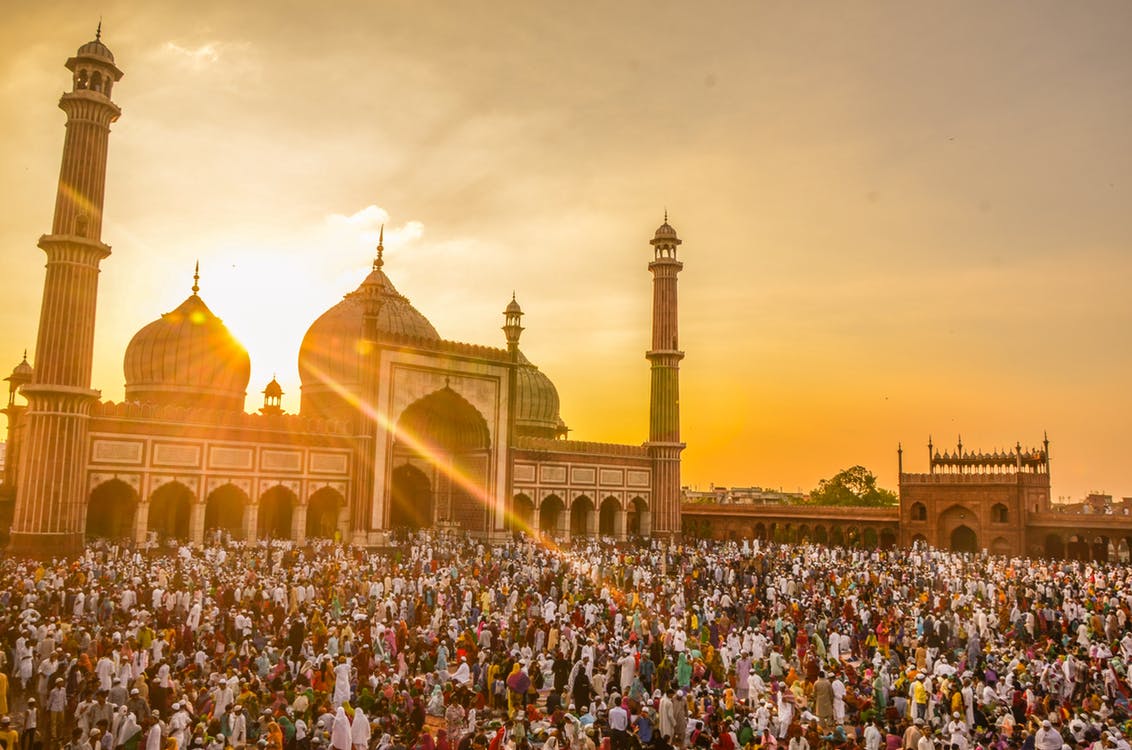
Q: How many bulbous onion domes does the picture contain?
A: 3